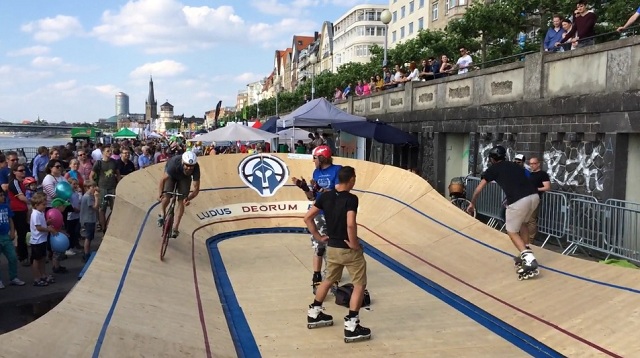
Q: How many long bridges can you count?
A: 1